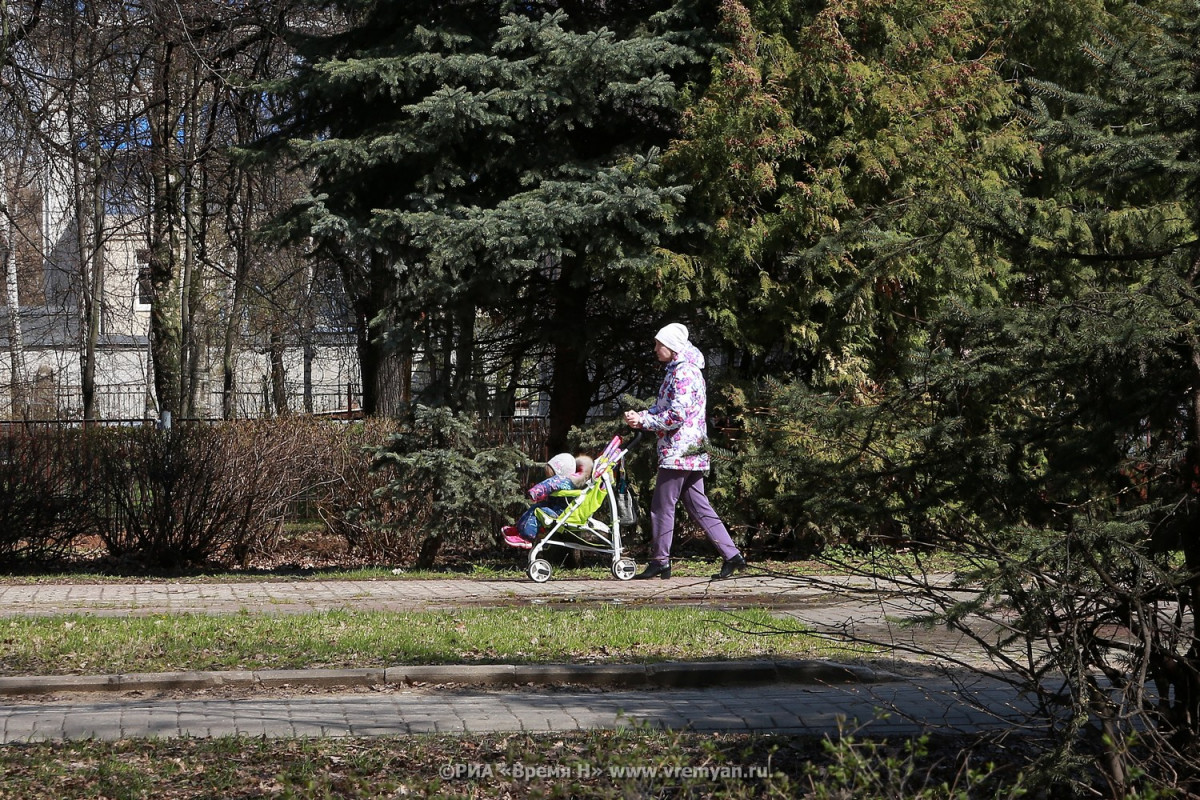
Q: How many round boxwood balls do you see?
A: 0